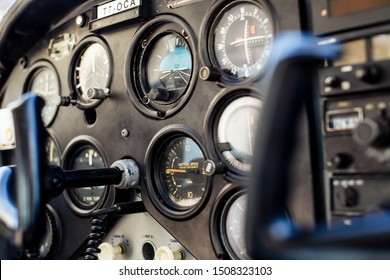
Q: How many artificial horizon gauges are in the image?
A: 1